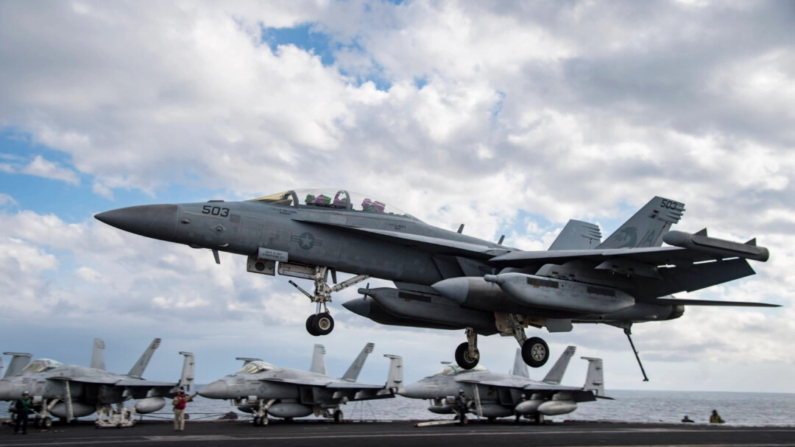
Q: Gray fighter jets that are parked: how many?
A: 3